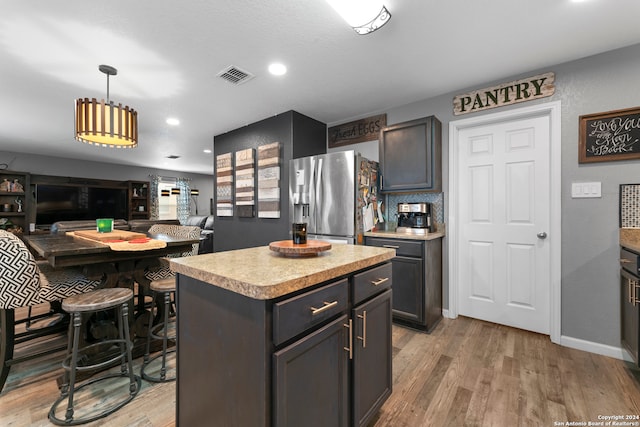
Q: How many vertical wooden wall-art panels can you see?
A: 3